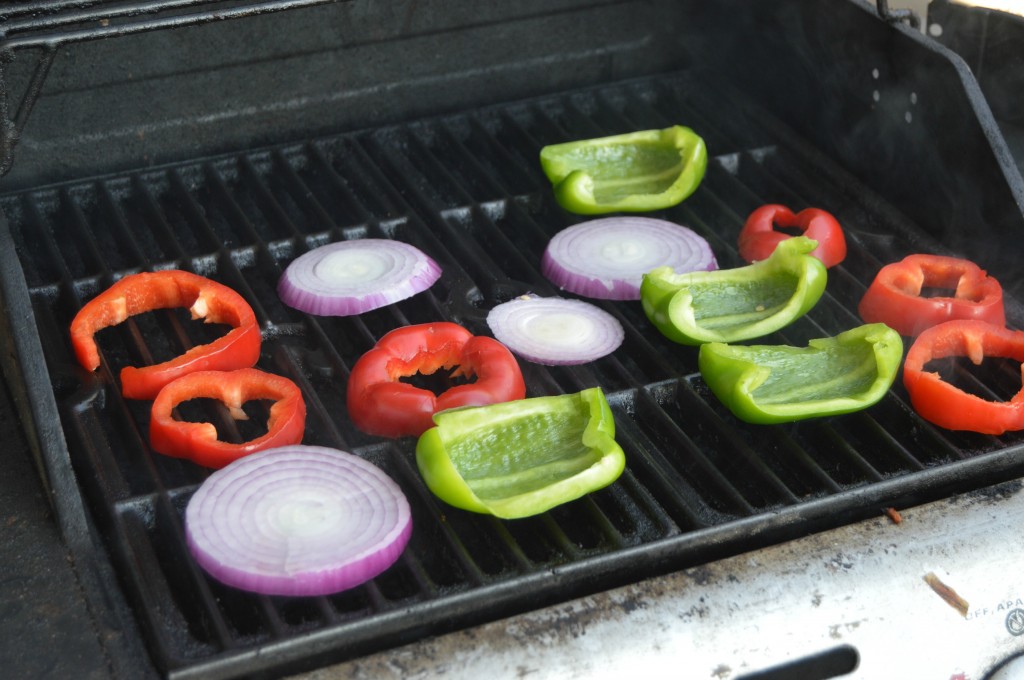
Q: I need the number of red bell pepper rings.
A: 6